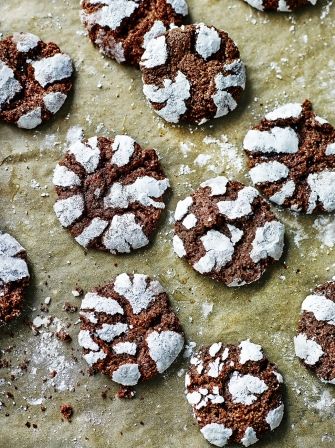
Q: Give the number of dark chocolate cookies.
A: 11